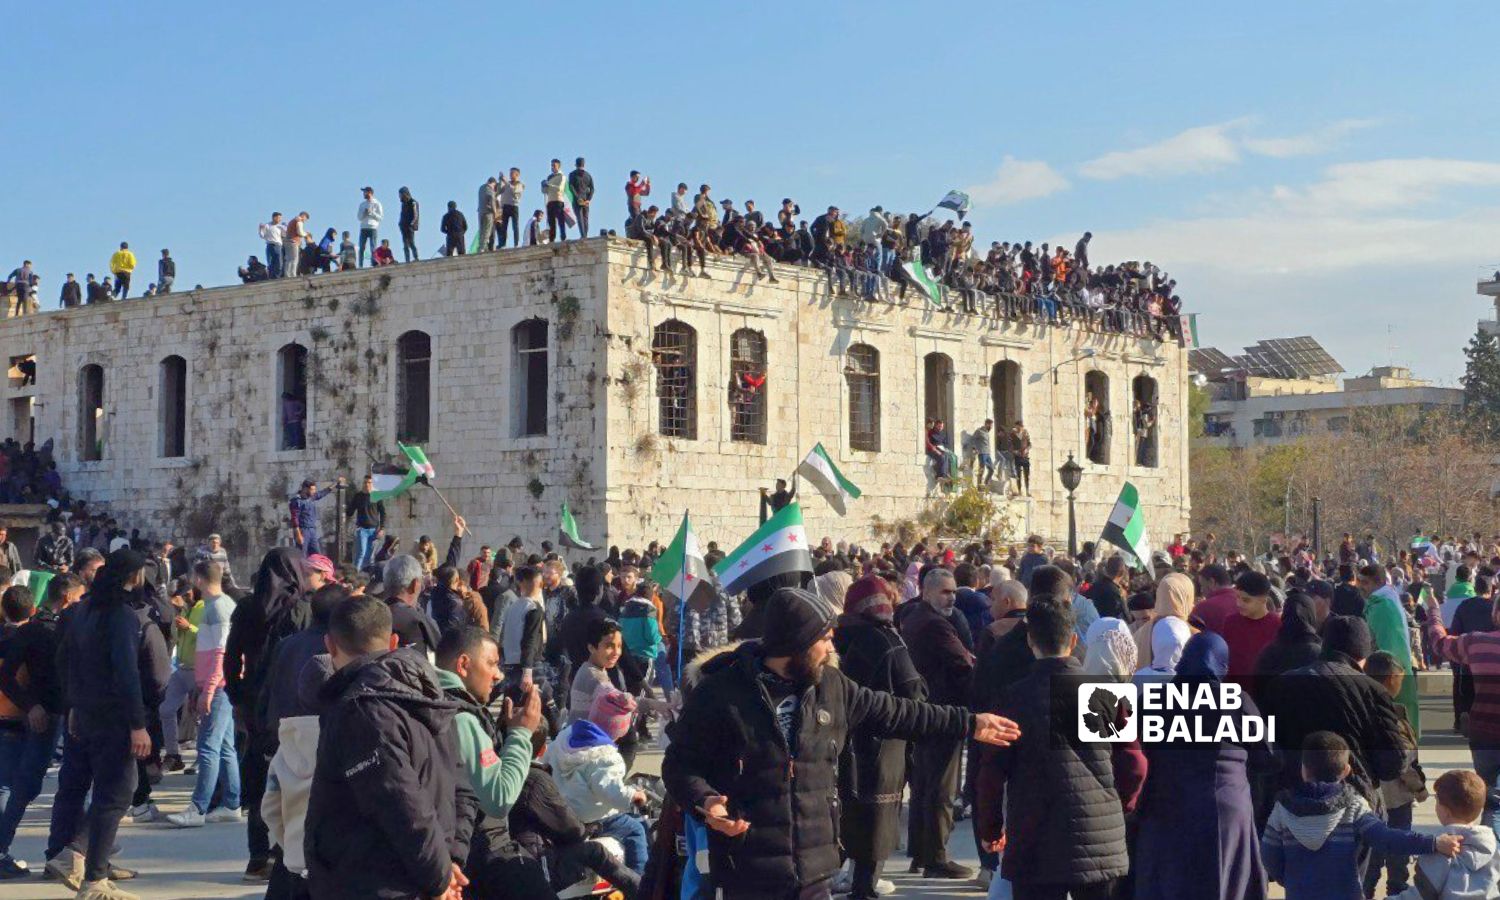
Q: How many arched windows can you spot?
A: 12